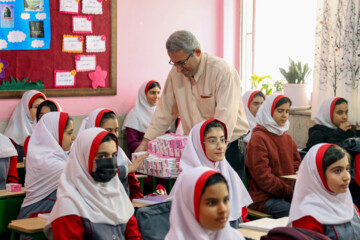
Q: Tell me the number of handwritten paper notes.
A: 7